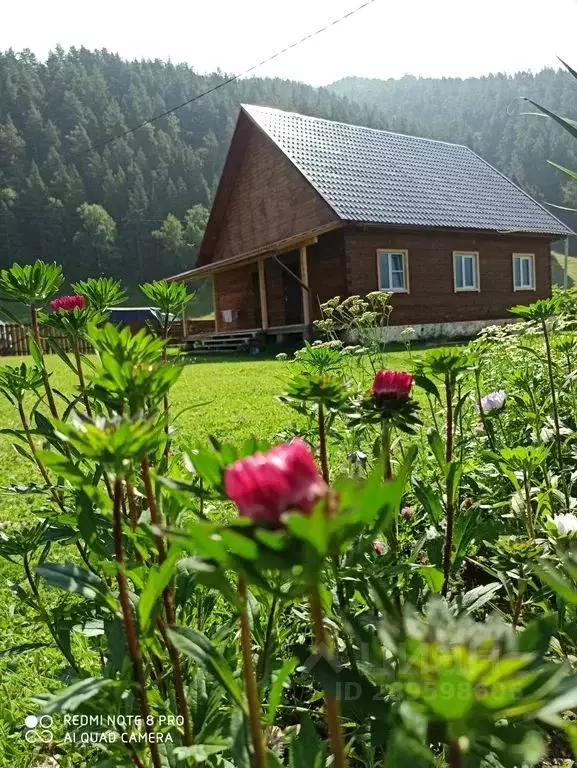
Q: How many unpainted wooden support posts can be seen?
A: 4